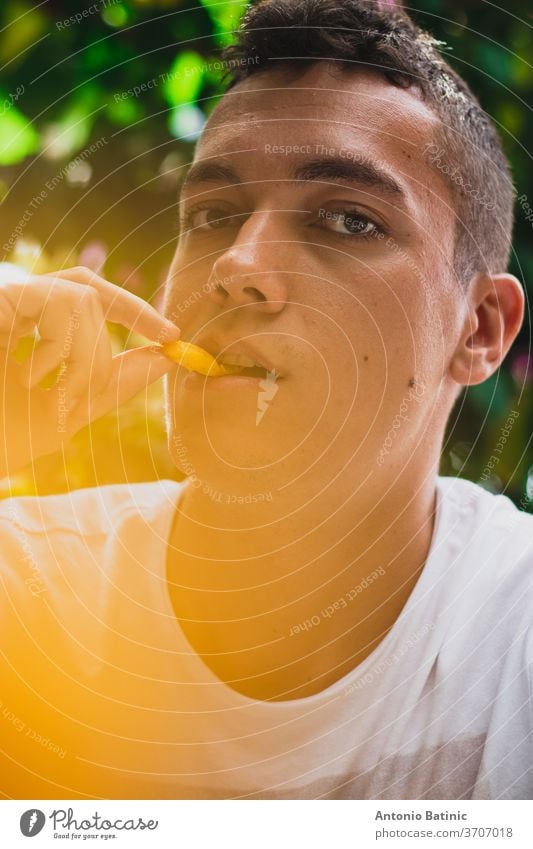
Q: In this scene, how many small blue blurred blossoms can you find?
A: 0